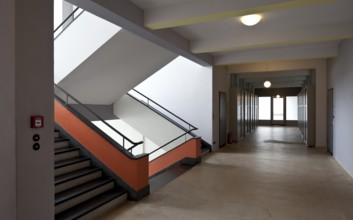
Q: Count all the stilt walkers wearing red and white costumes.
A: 0